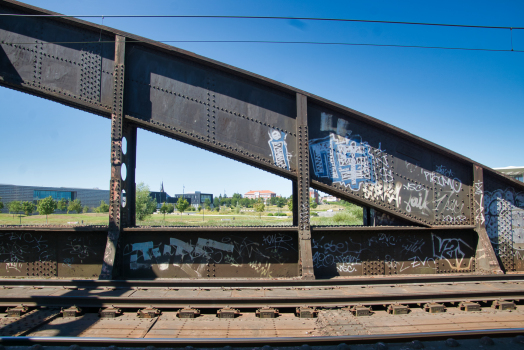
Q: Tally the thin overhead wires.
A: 2